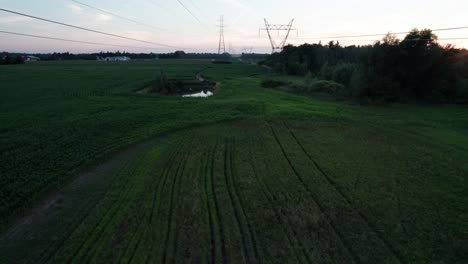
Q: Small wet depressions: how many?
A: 1